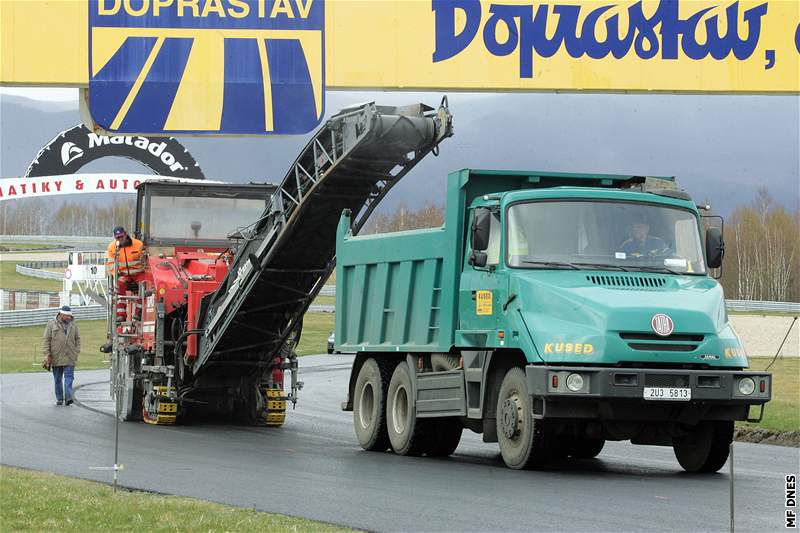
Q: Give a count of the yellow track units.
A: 2